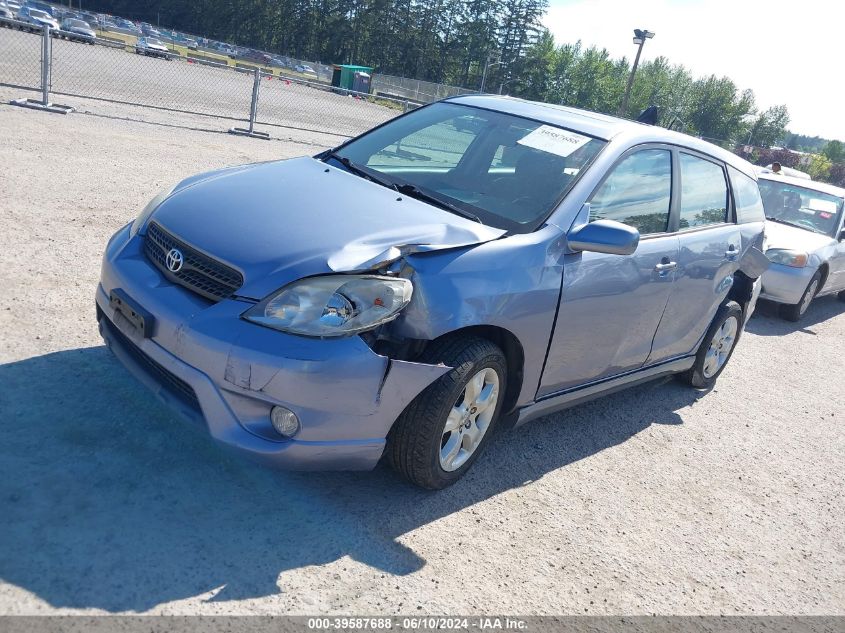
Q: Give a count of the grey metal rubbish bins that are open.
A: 0